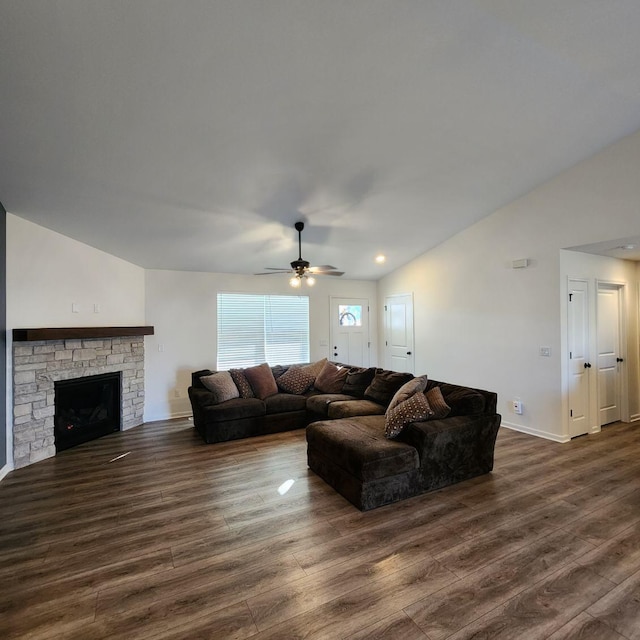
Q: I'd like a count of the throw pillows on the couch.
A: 9